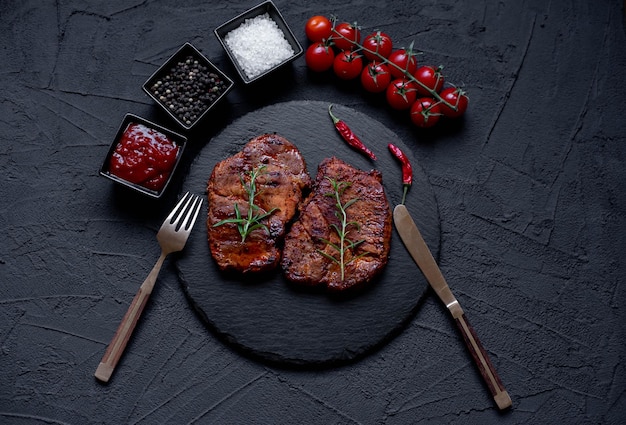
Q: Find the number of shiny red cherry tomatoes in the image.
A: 11